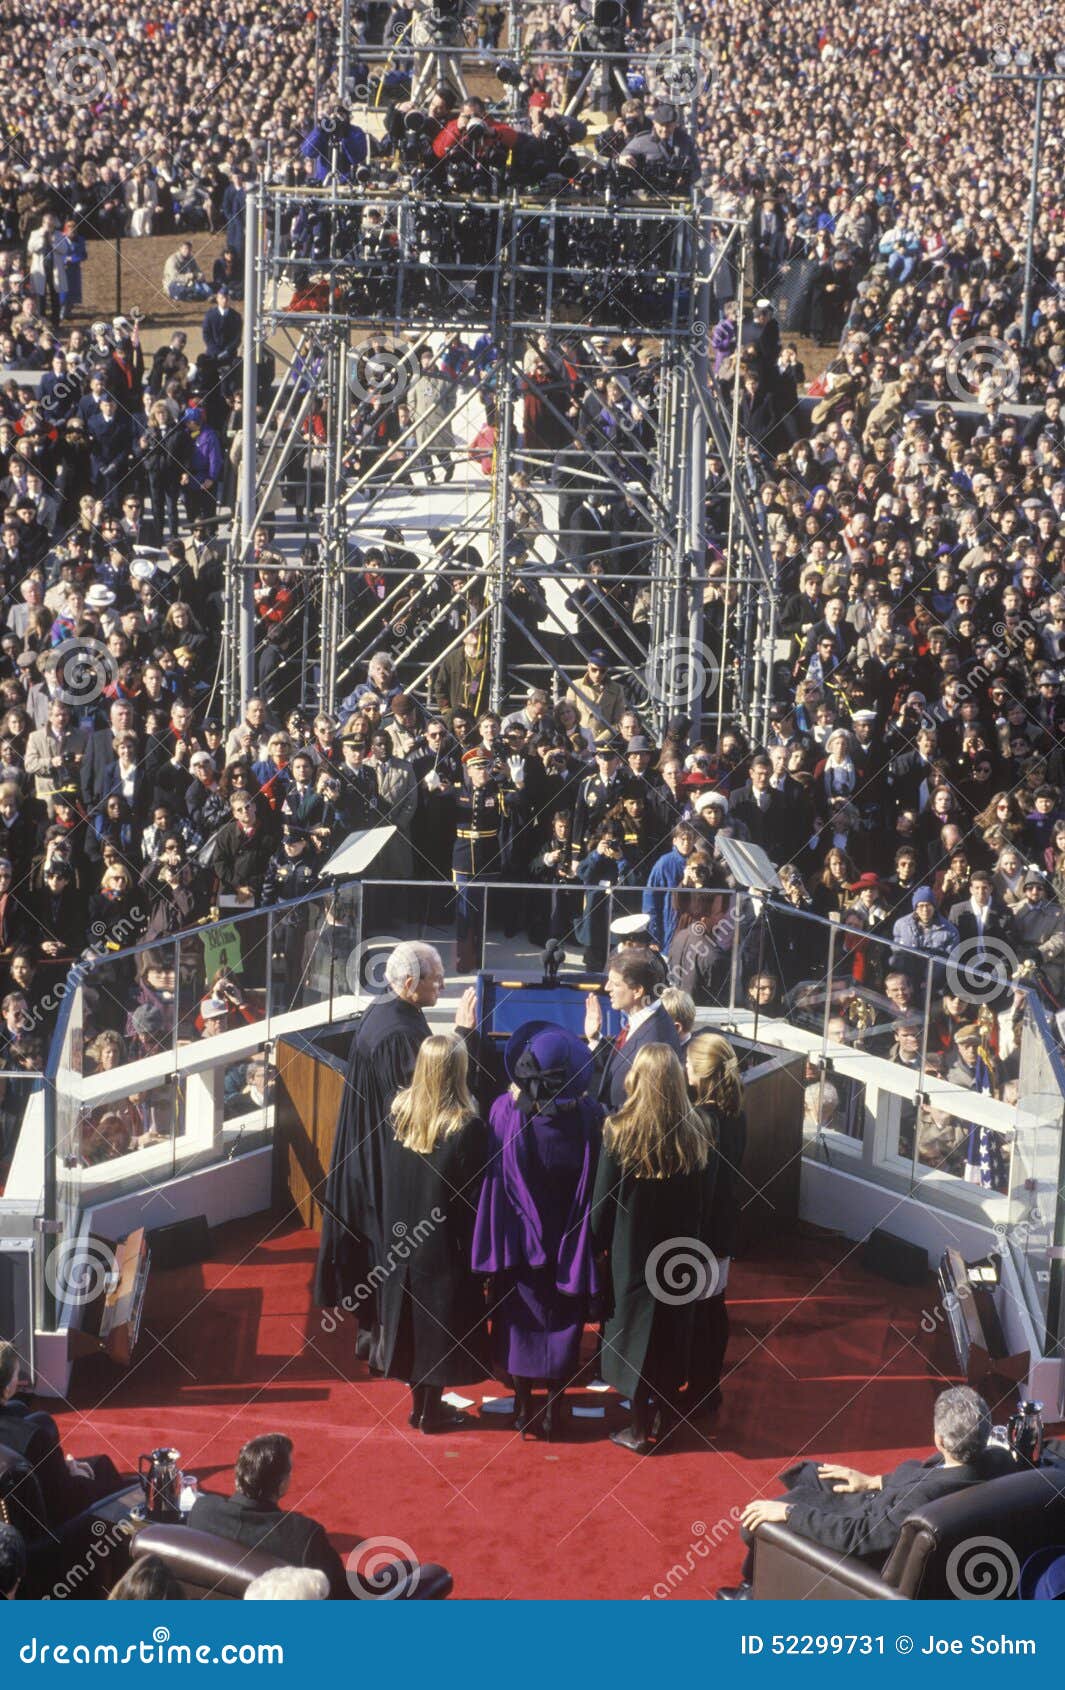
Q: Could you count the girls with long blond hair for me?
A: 3